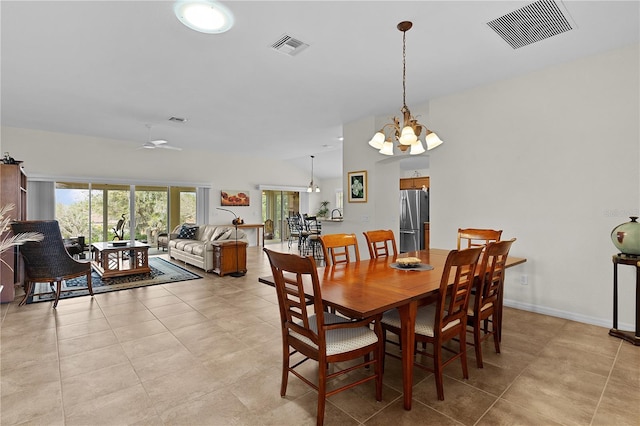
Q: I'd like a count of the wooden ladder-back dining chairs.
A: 6